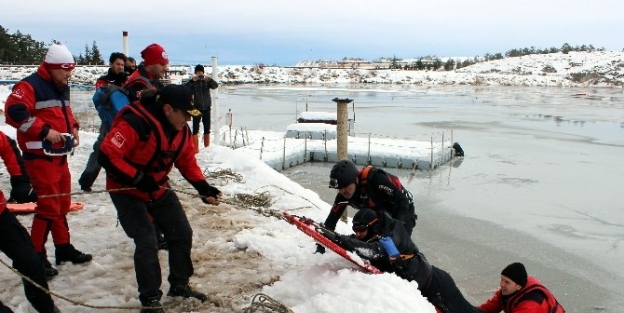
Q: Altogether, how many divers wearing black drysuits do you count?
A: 2